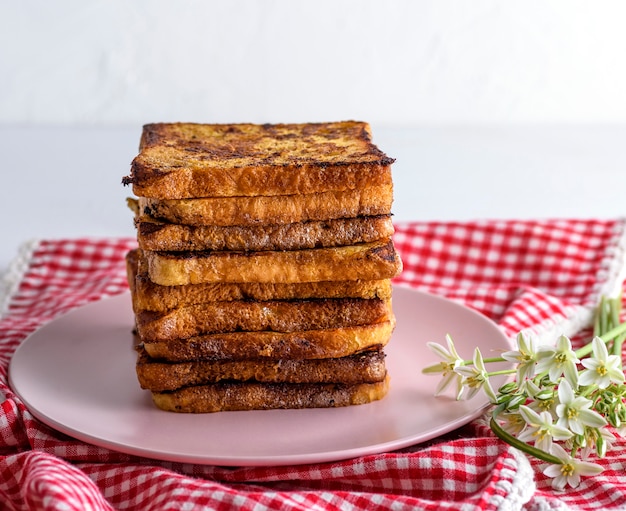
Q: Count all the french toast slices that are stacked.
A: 9